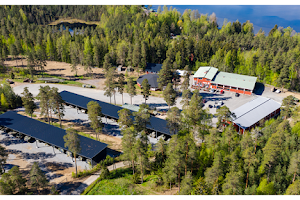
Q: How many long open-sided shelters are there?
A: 2